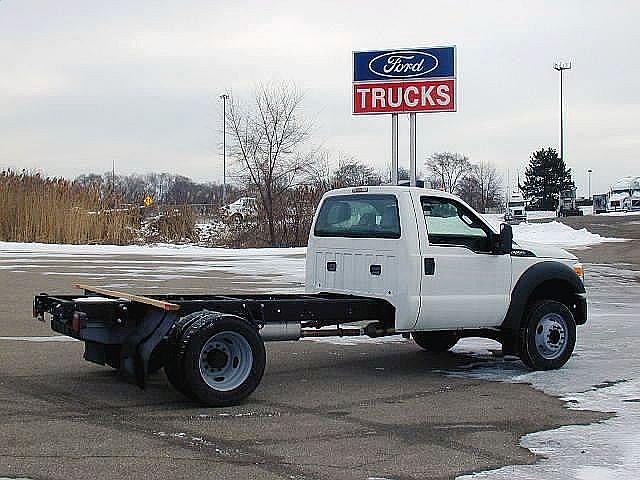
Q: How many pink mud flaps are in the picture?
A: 0